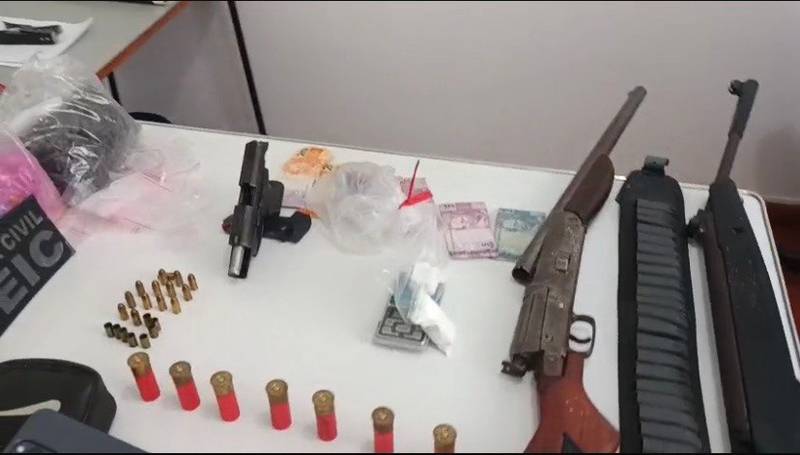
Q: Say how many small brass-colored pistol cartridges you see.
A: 14